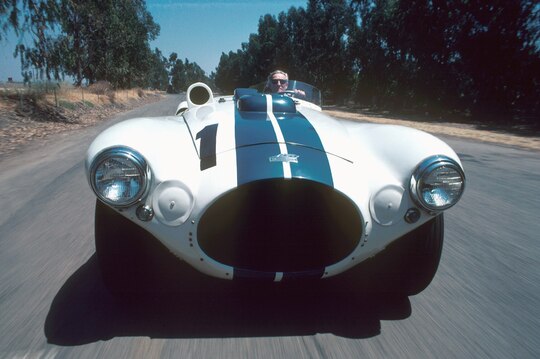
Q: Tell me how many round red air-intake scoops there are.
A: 0